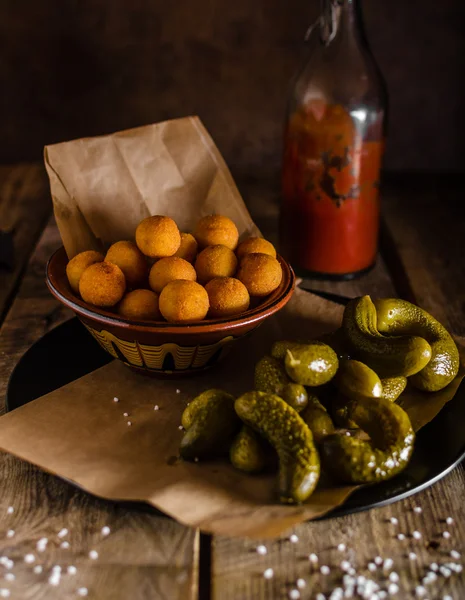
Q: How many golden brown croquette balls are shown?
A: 13